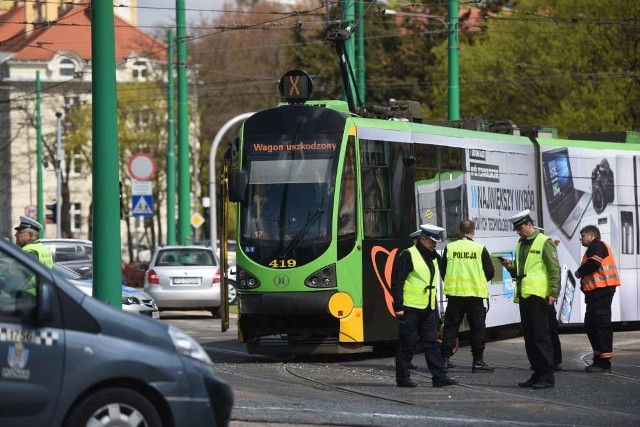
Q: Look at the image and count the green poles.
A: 7